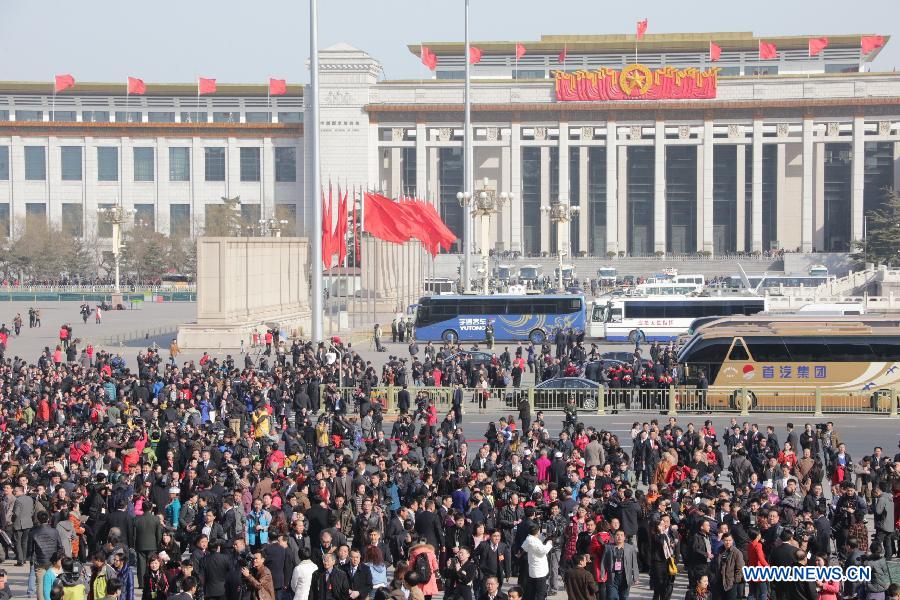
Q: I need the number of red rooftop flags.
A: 13